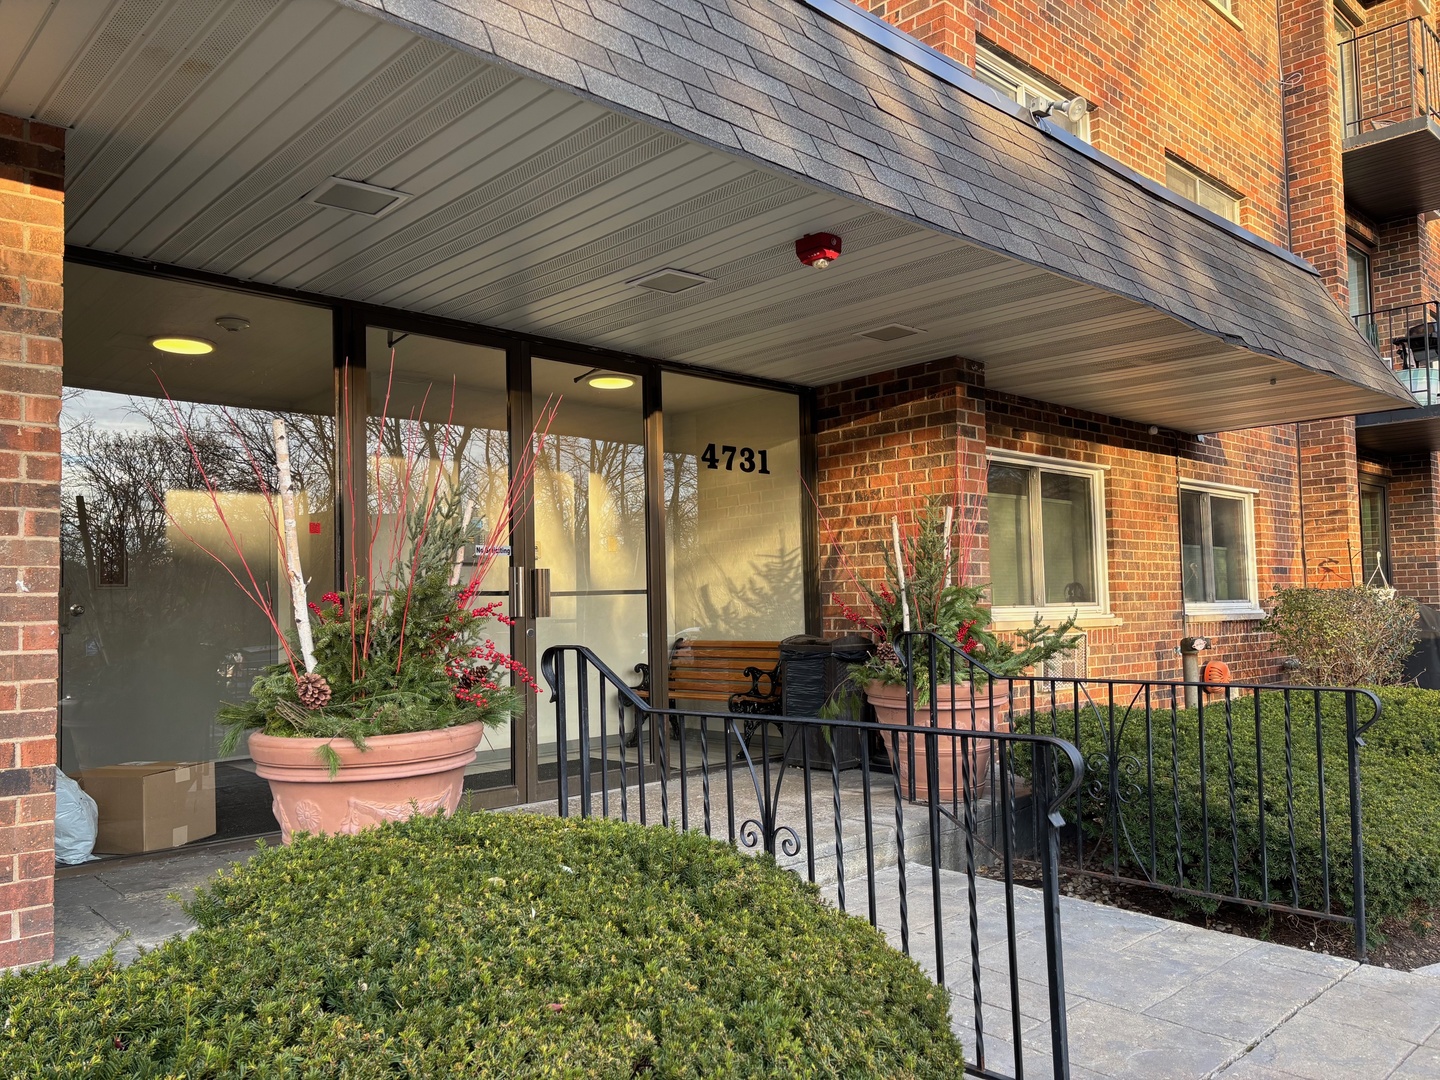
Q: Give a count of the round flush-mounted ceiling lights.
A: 2